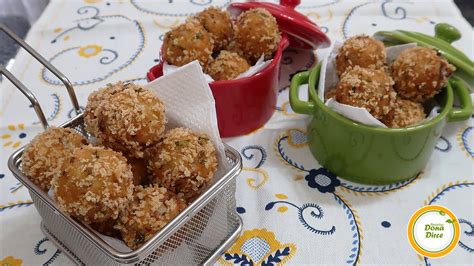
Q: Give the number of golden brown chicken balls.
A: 13